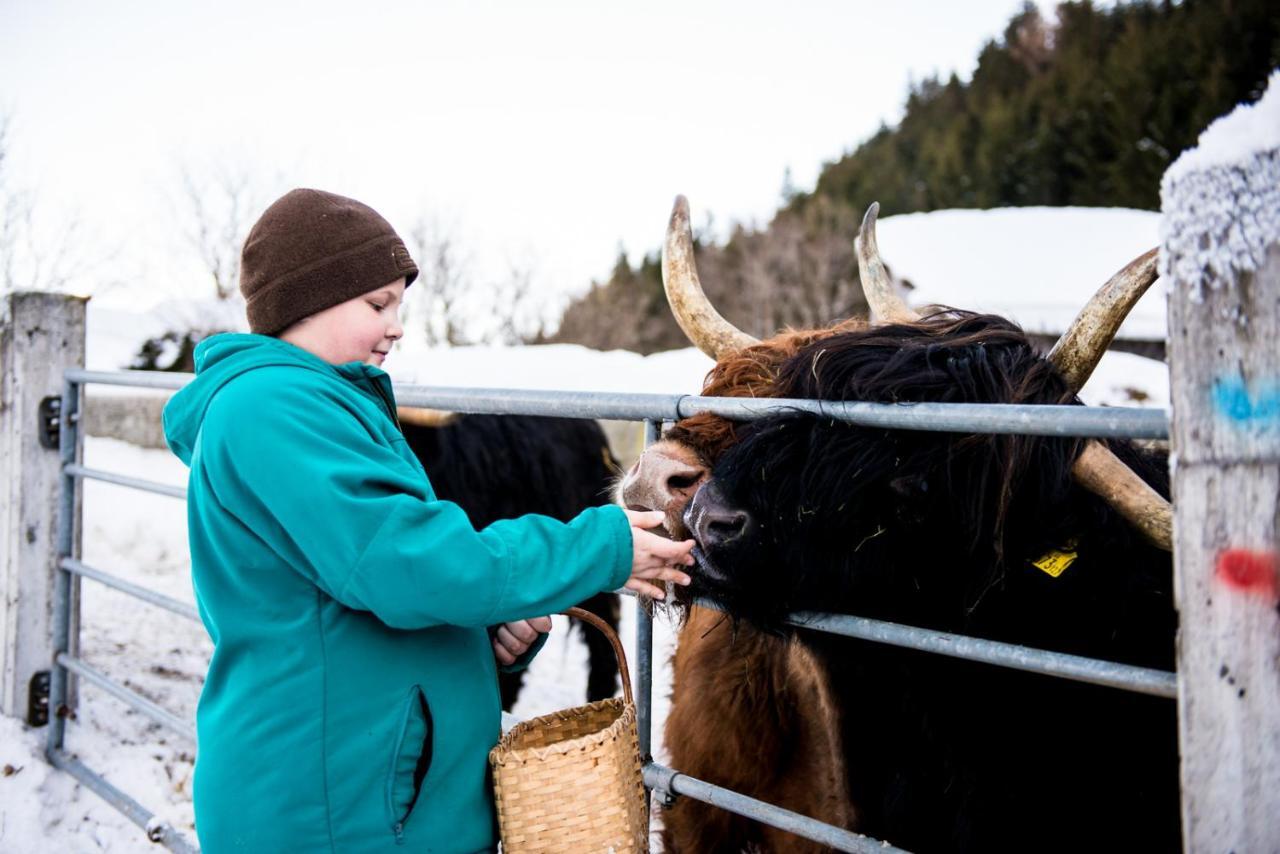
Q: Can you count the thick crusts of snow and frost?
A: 1